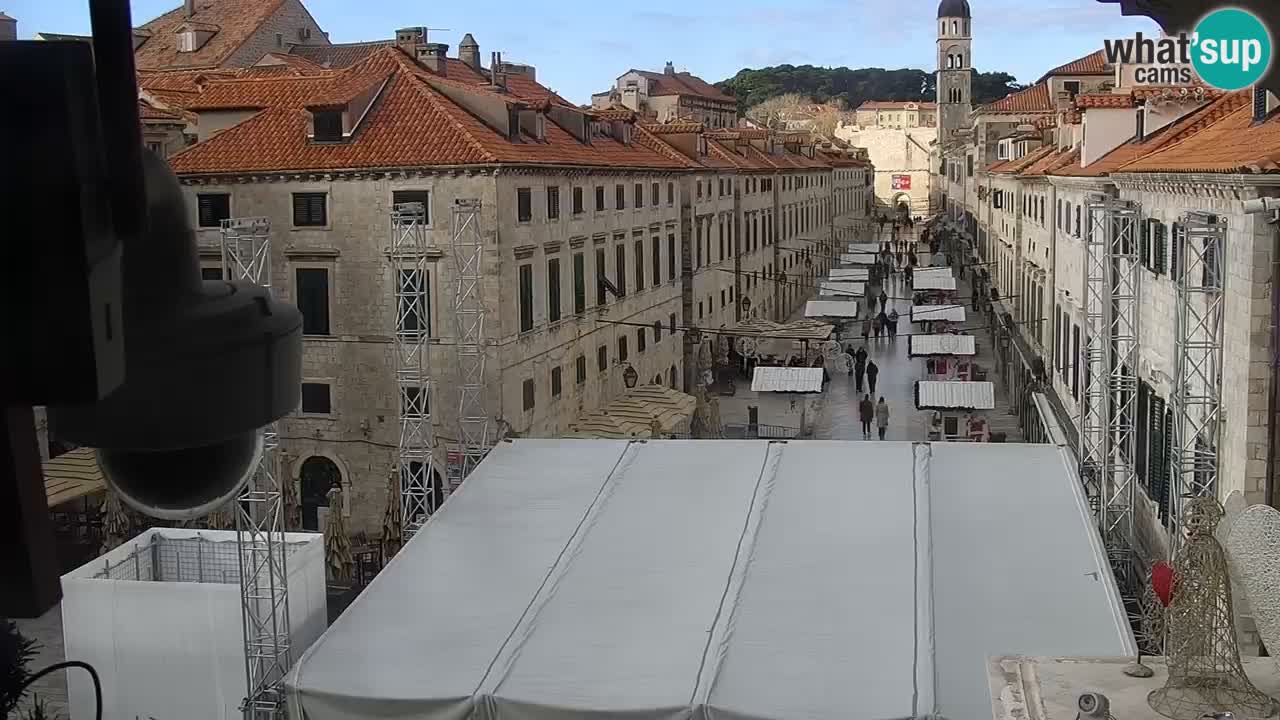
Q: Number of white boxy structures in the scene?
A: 1